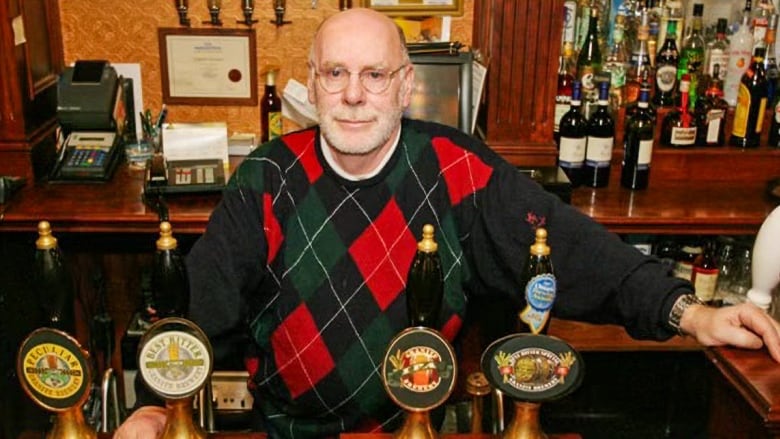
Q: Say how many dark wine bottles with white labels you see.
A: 3